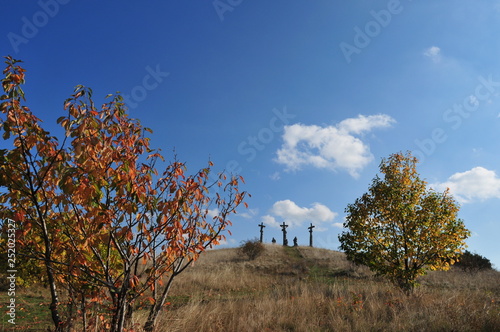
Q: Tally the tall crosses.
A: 3